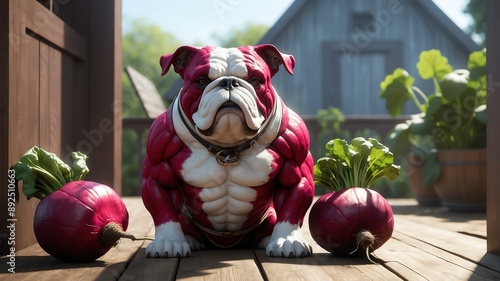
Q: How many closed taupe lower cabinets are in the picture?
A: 0